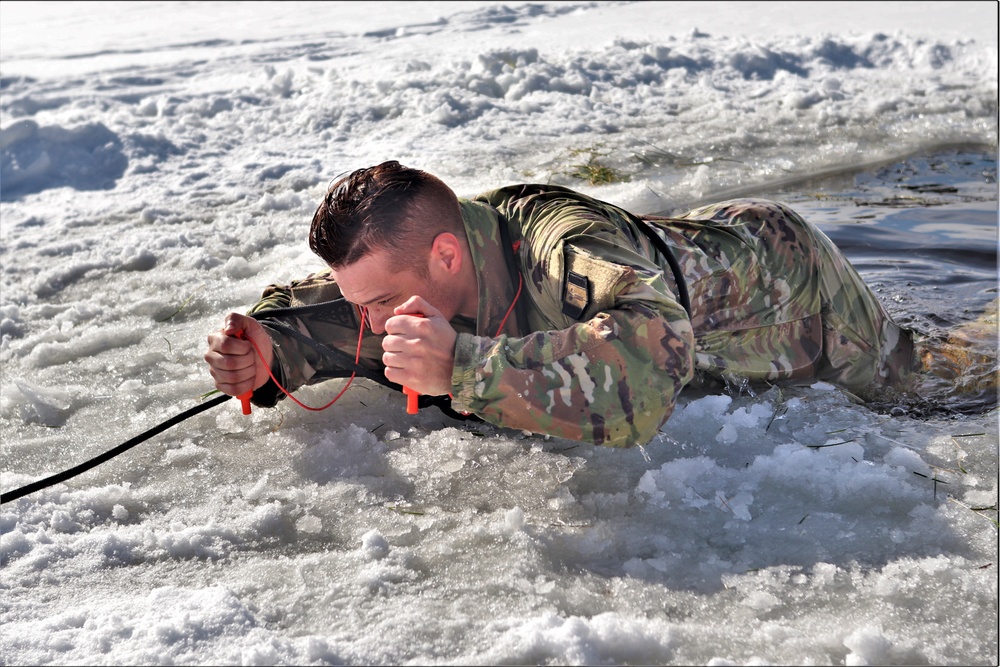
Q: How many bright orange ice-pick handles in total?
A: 2